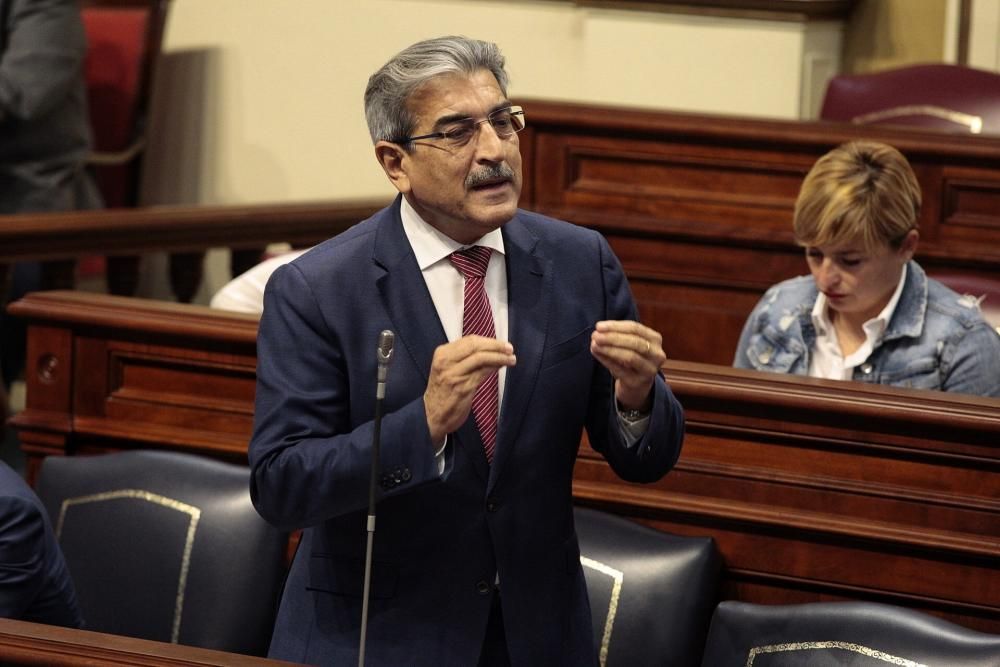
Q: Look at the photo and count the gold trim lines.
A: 4